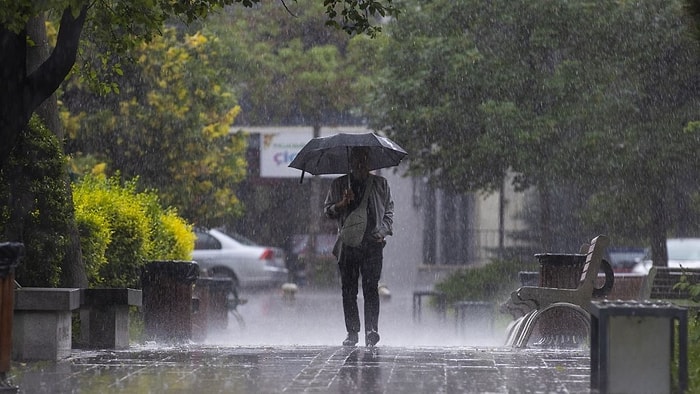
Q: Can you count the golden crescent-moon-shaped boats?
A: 0